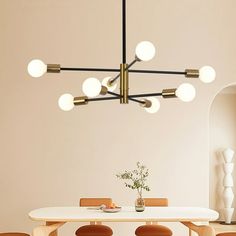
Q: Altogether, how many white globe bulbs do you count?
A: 8